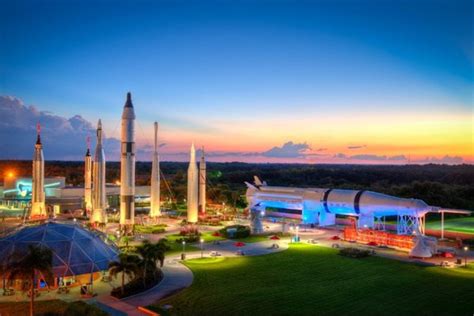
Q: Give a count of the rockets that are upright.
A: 7